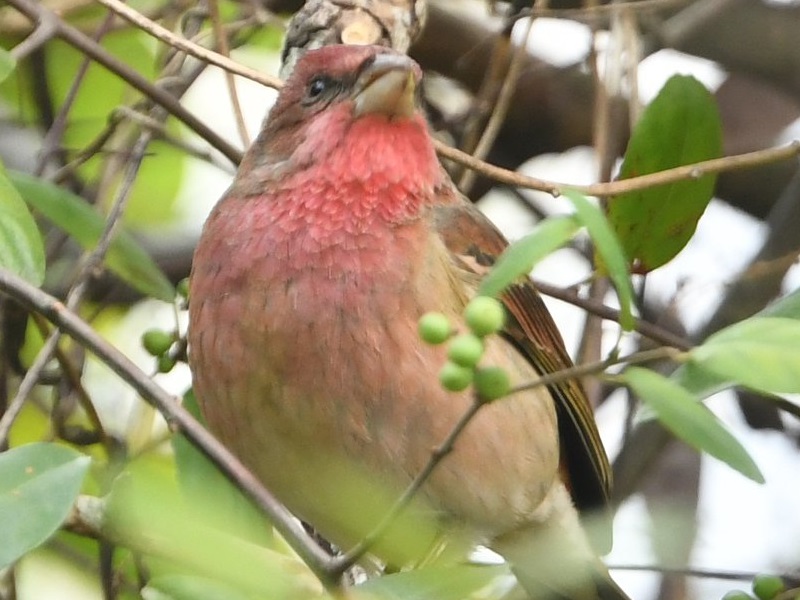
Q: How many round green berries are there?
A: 10